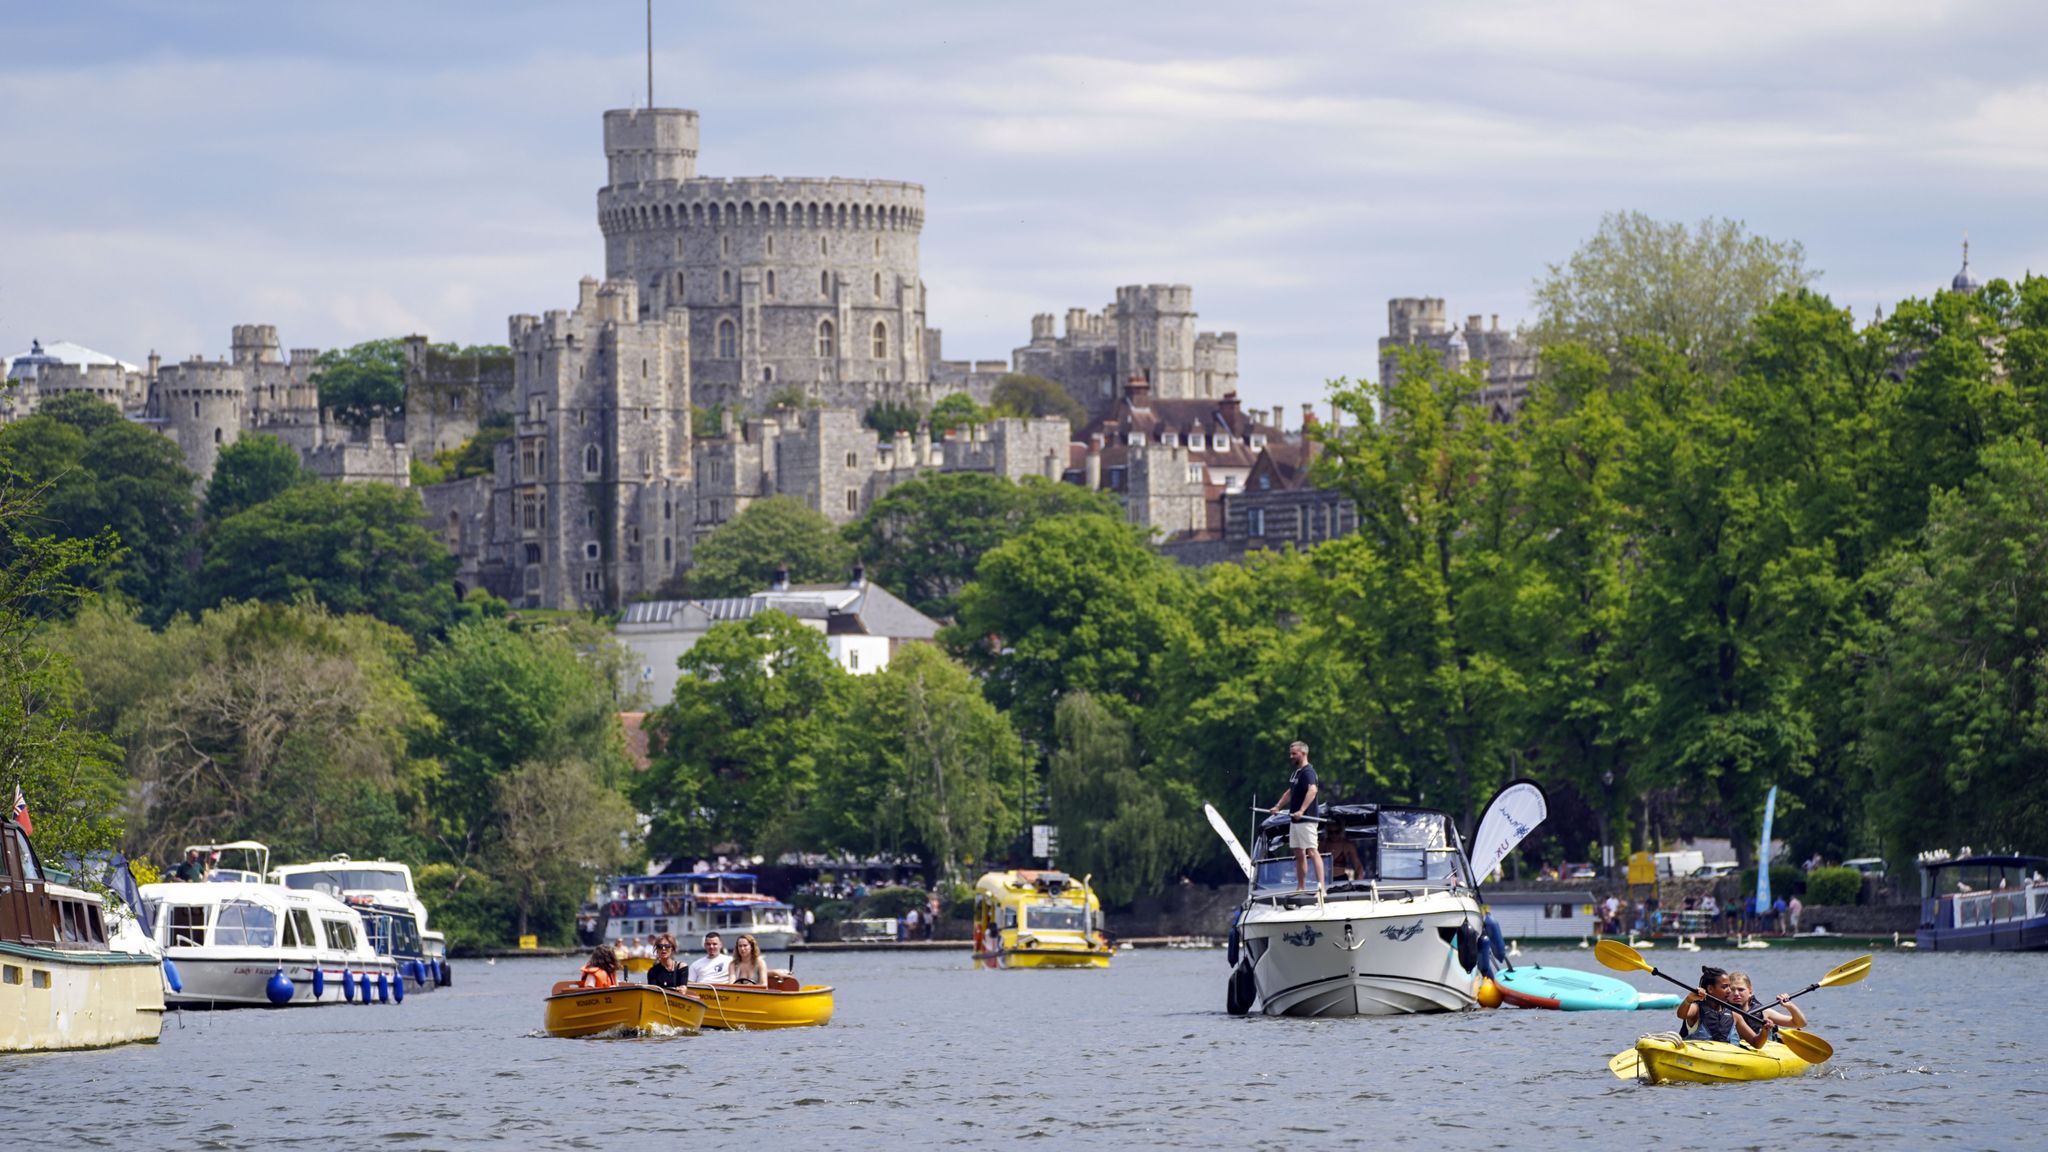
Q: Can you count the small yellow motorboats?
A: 3